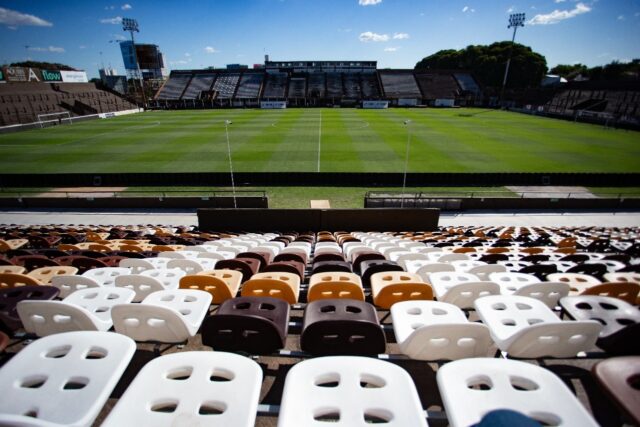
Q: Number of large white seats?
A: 4